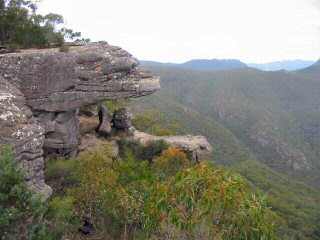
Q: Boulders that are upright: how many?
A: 2